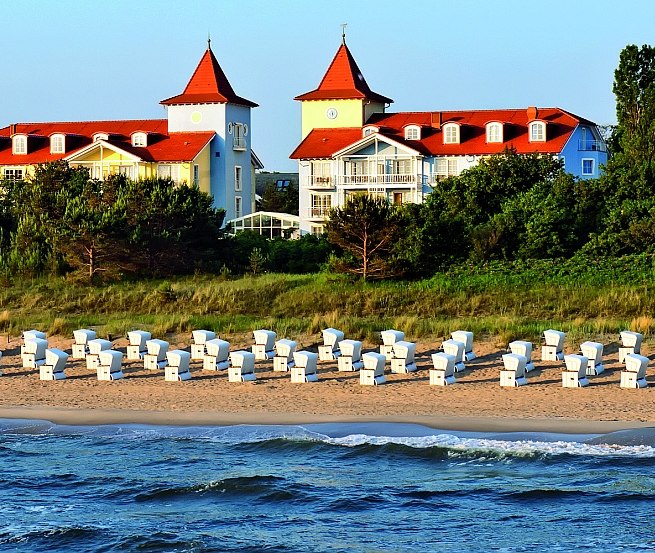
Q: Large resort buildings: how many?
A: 2